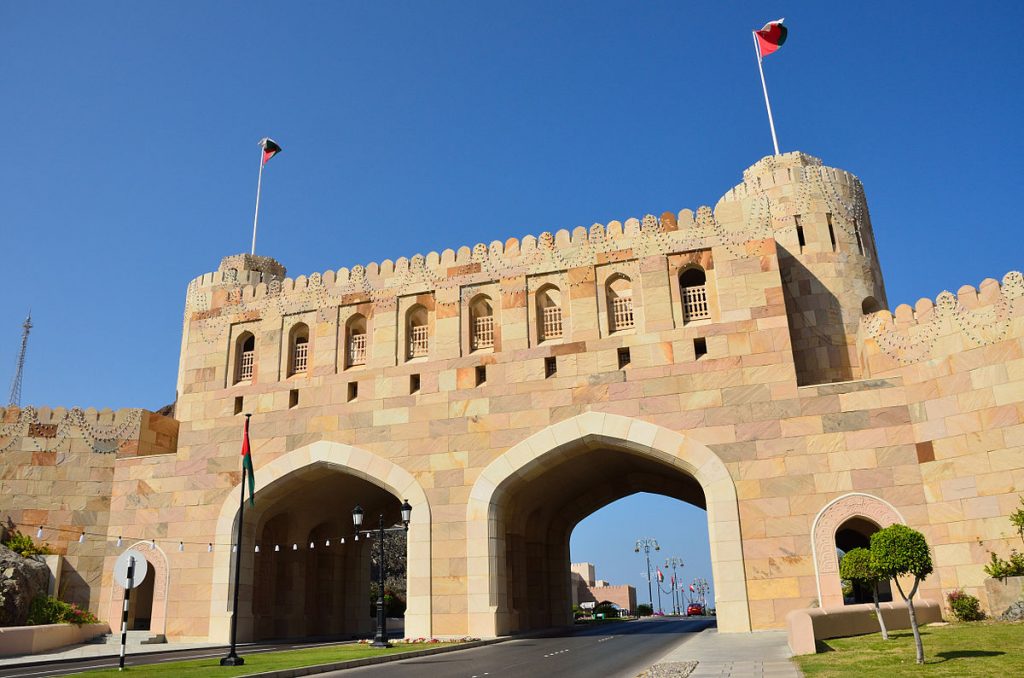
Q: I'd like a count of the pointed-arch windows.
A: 8